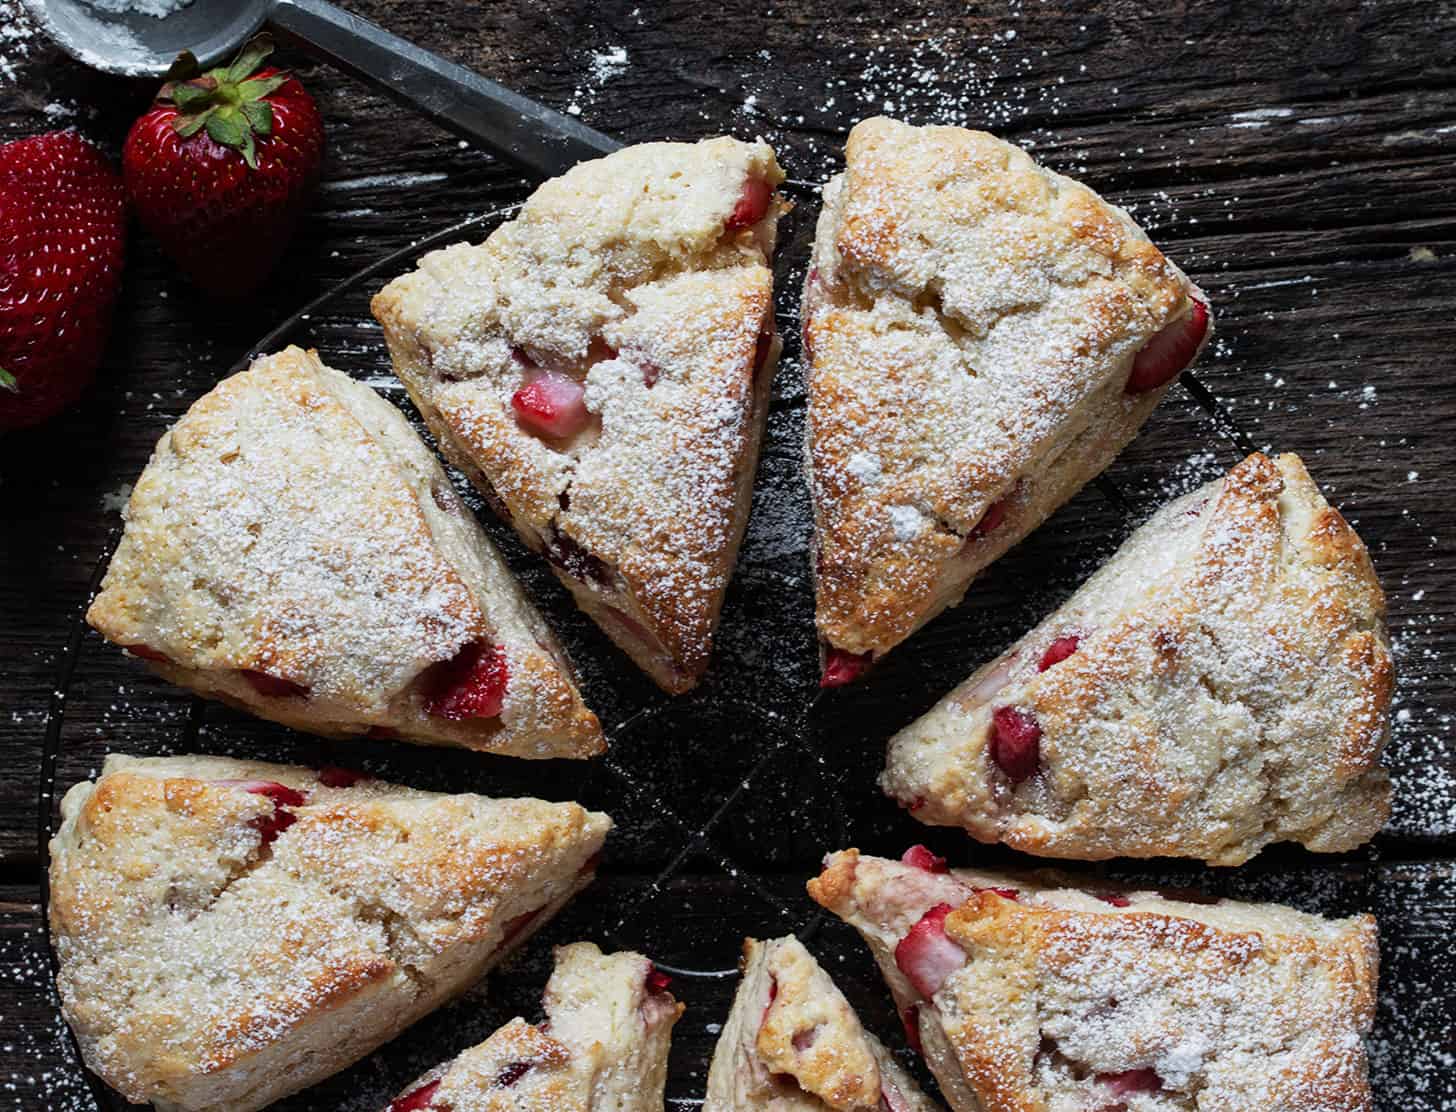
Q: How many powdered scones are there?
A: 8